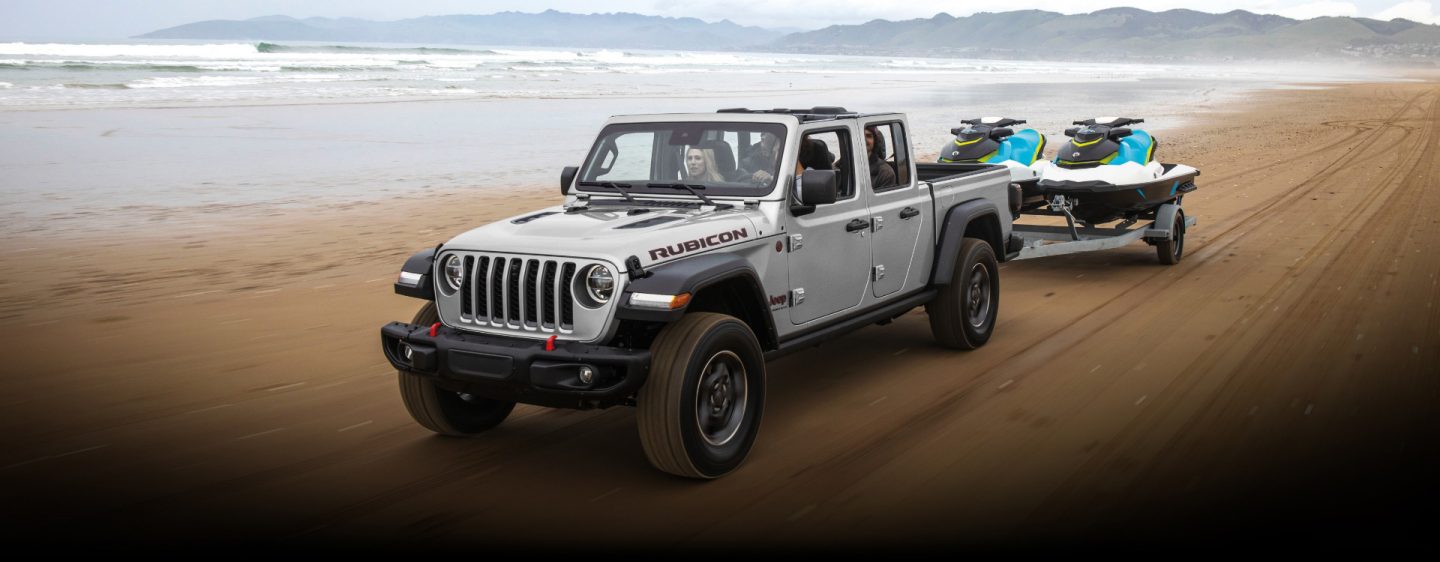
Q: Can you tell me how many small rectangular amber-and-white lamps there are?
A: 2